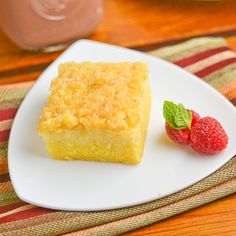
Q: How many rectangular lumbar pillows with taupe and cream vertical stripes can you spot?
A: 0